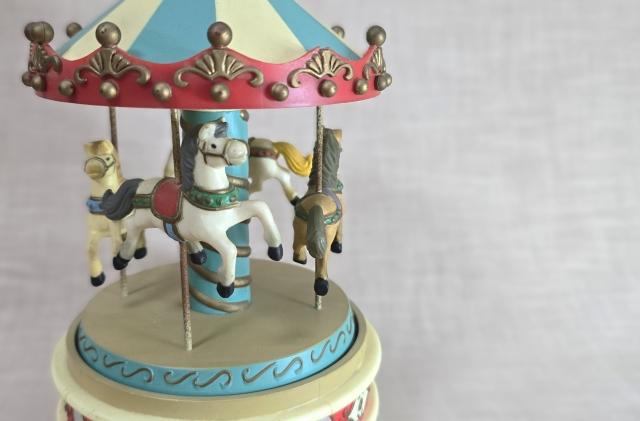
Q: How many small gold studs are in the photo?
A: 11